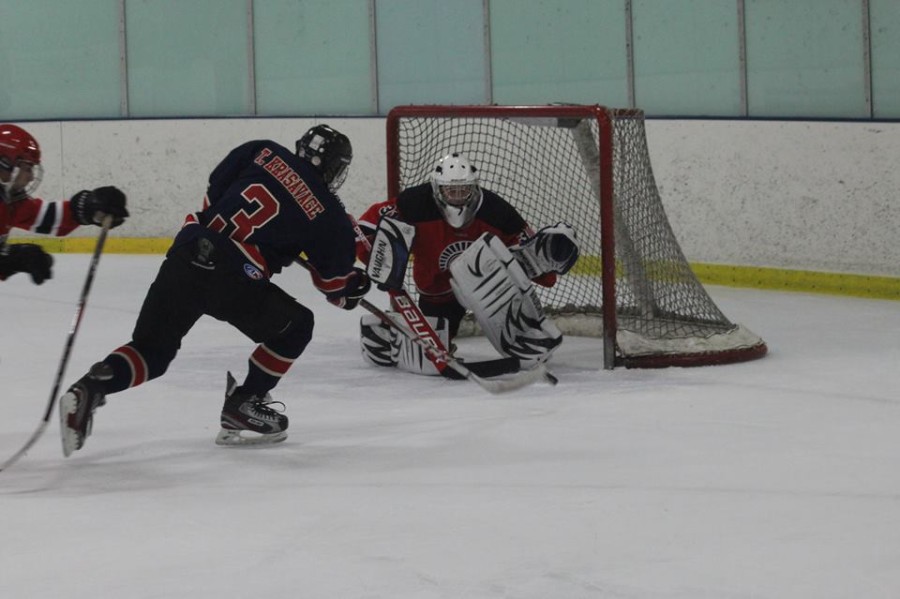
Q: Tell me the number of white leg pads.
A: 2